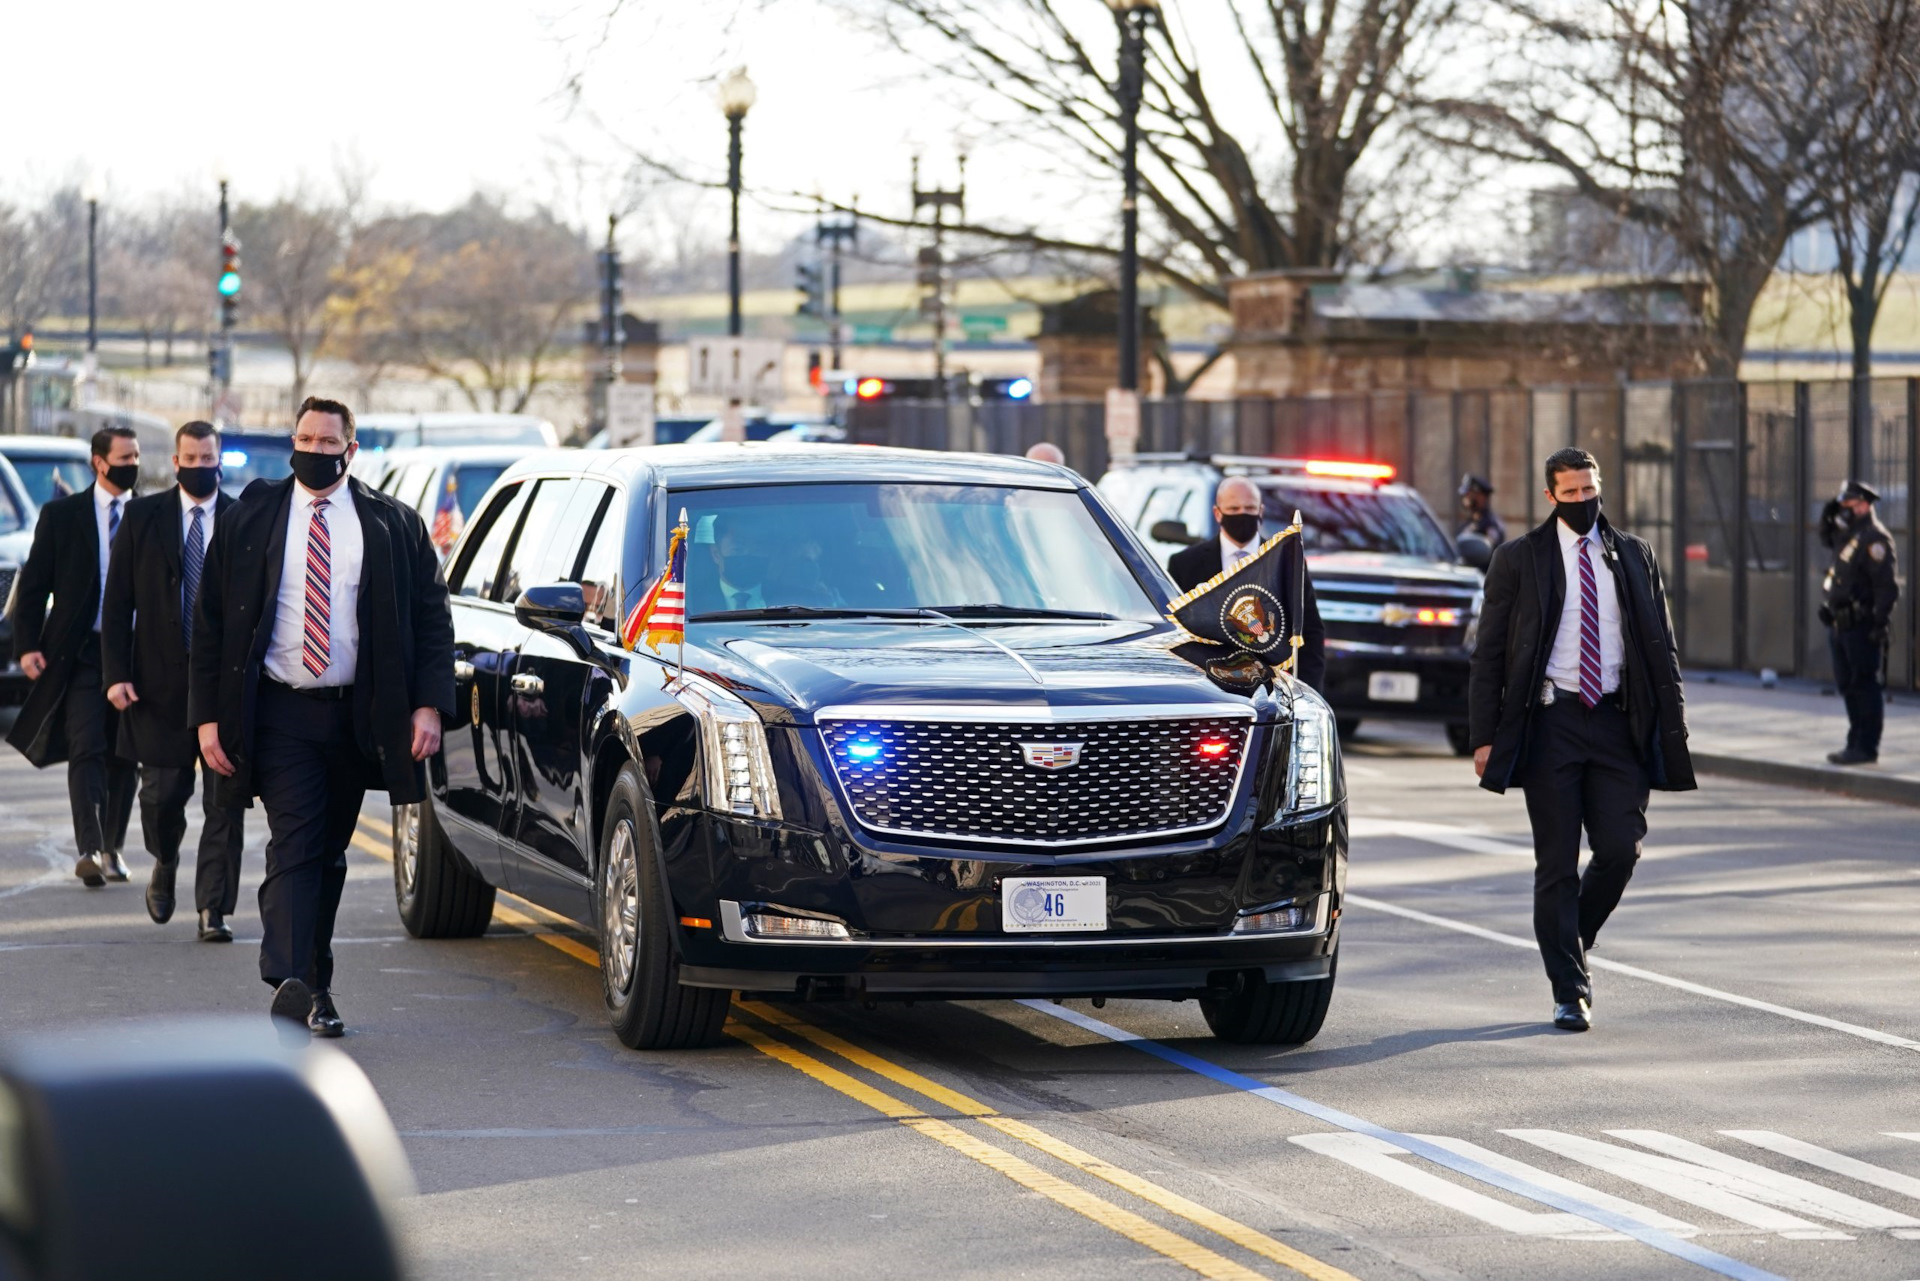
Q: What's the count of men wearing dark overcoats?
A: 5